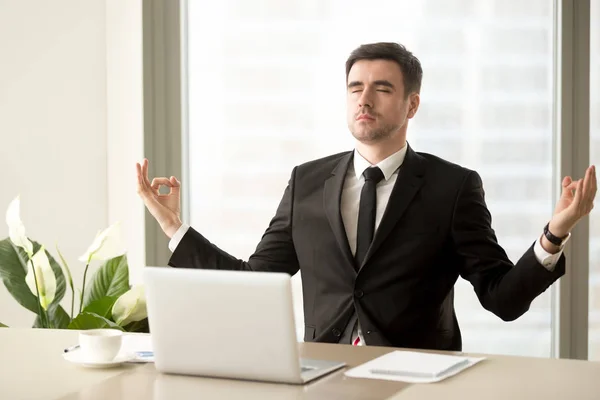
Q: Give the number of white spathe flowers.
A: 4